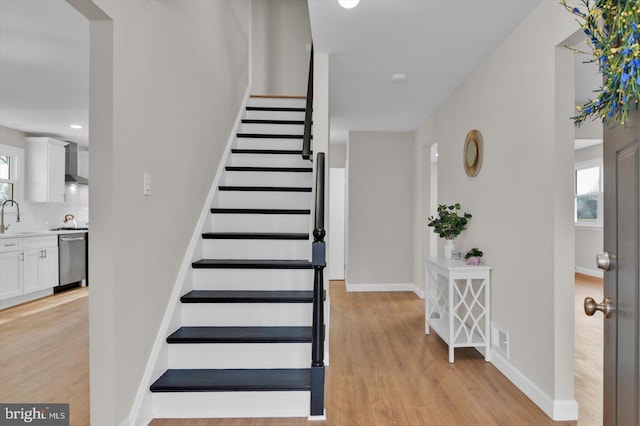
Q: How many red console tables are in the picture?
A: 0